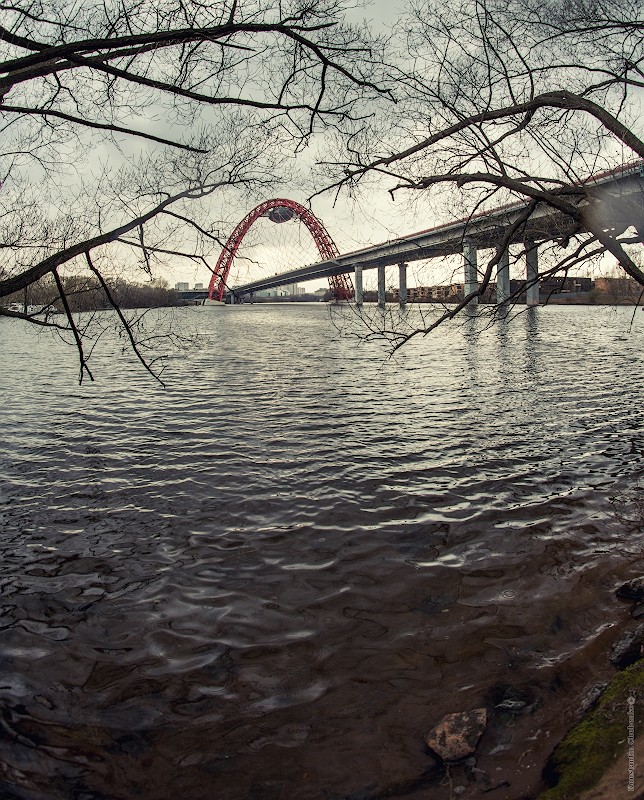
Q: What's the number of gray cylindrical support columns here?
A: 6